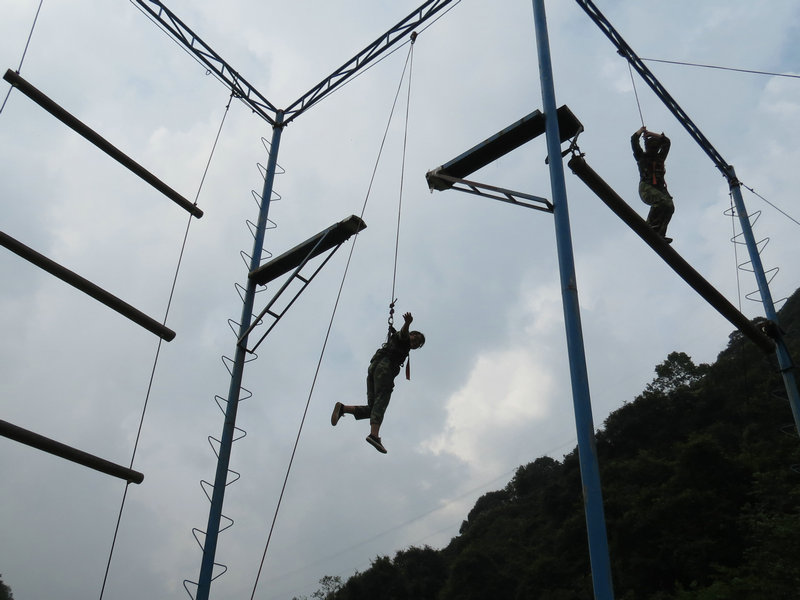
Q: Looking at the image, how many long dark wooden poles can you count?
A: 4